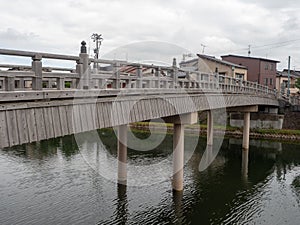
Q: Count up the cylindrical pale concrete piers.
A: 4